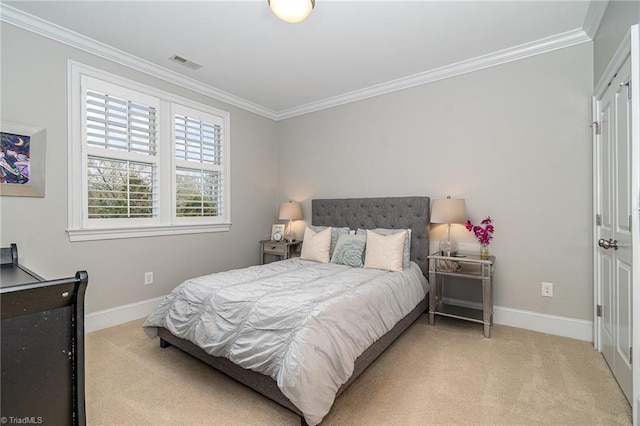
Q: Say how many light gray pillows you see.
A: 2